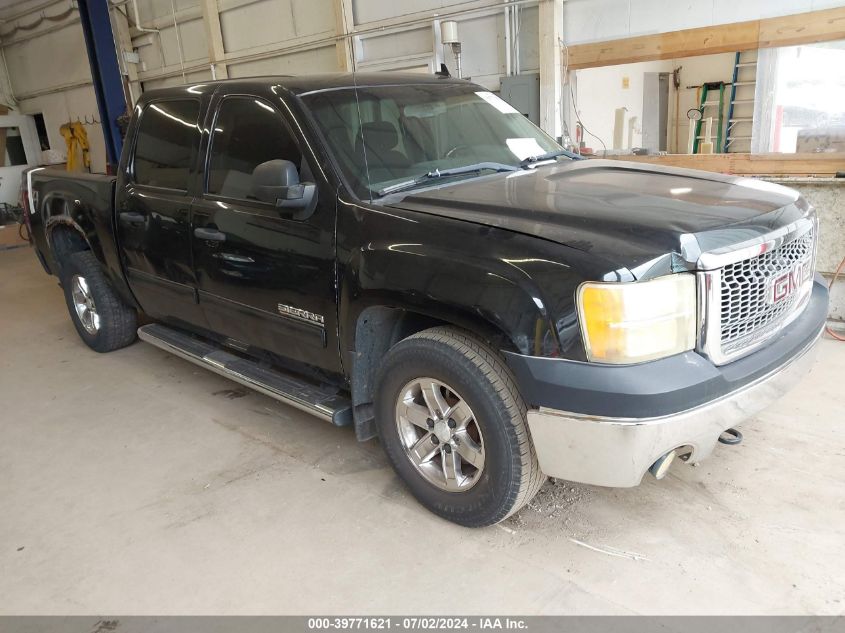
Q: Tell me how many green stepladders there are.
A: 1